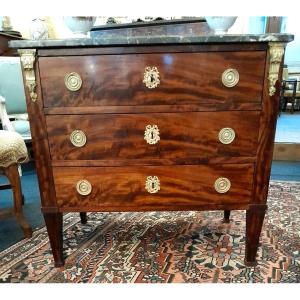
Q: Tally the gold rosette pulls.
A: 6